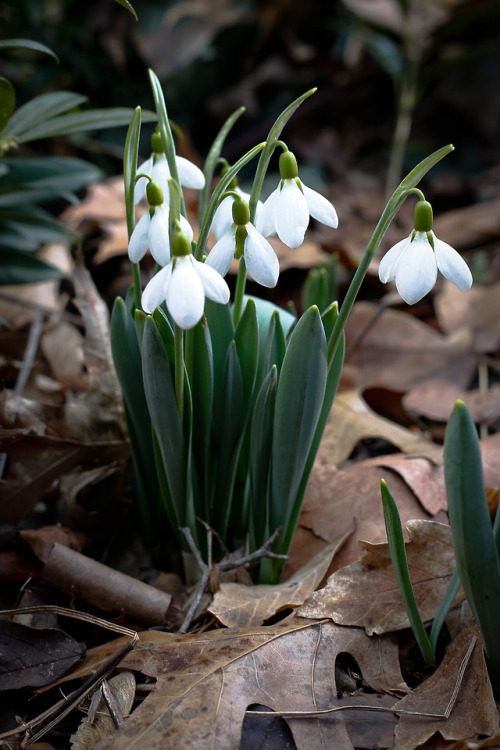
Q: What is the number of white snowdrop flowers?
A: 7